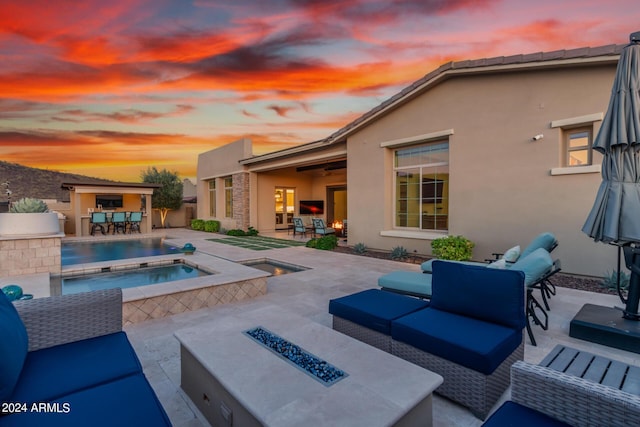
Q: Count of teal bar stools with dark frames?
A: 3